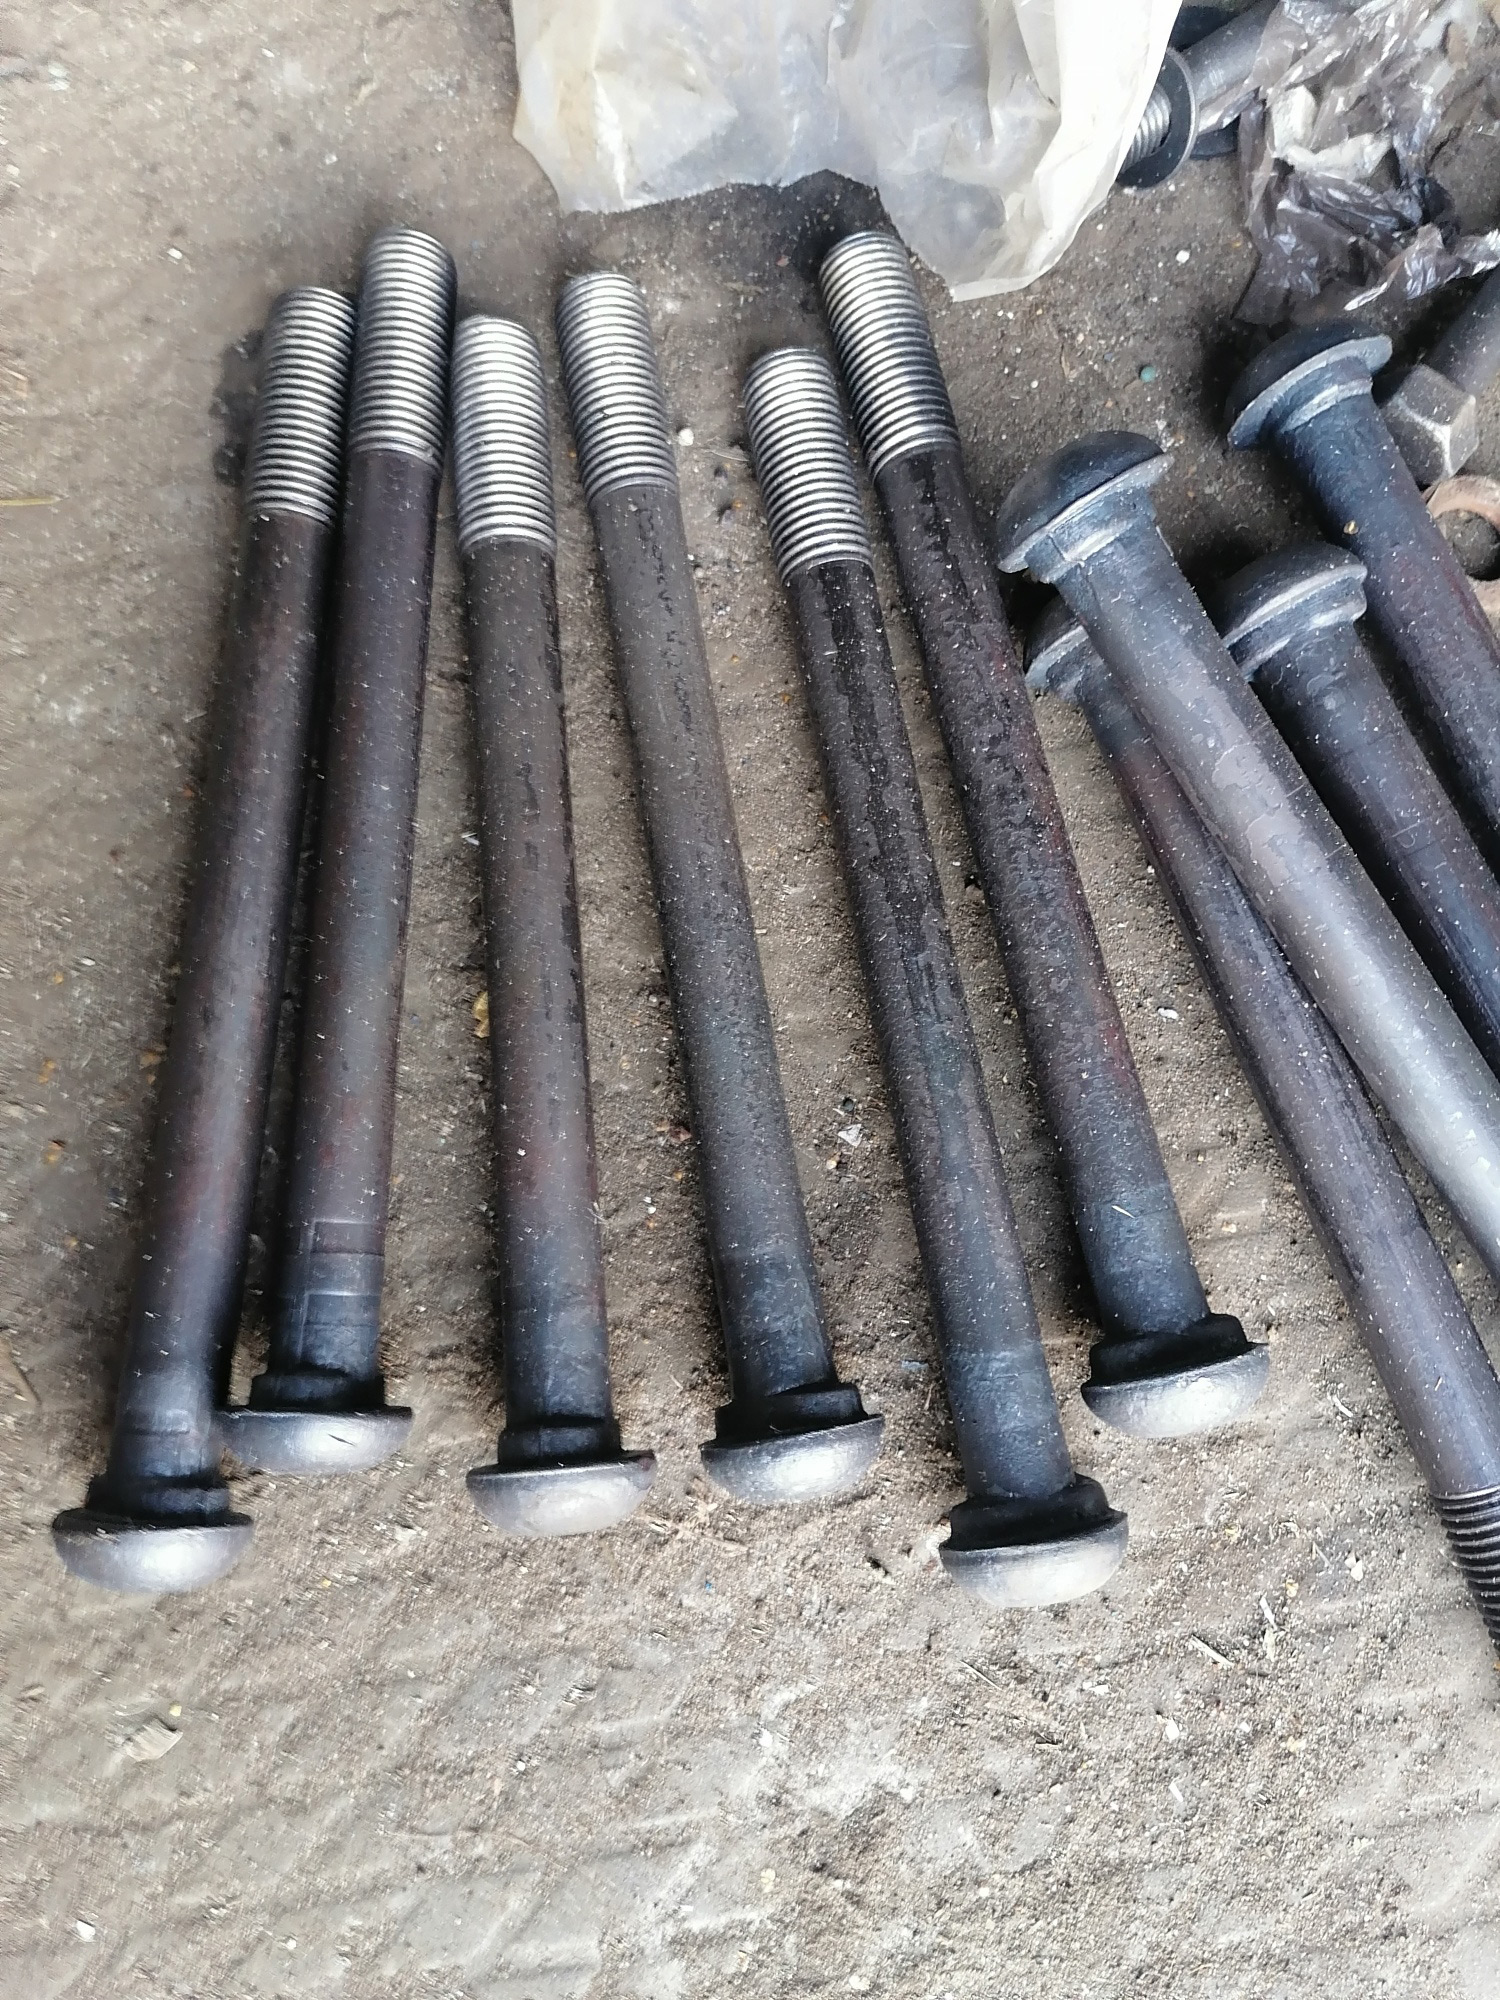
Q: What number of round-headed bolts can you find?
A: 10